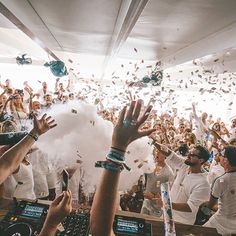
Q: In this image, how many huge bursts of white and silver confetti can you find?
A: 1